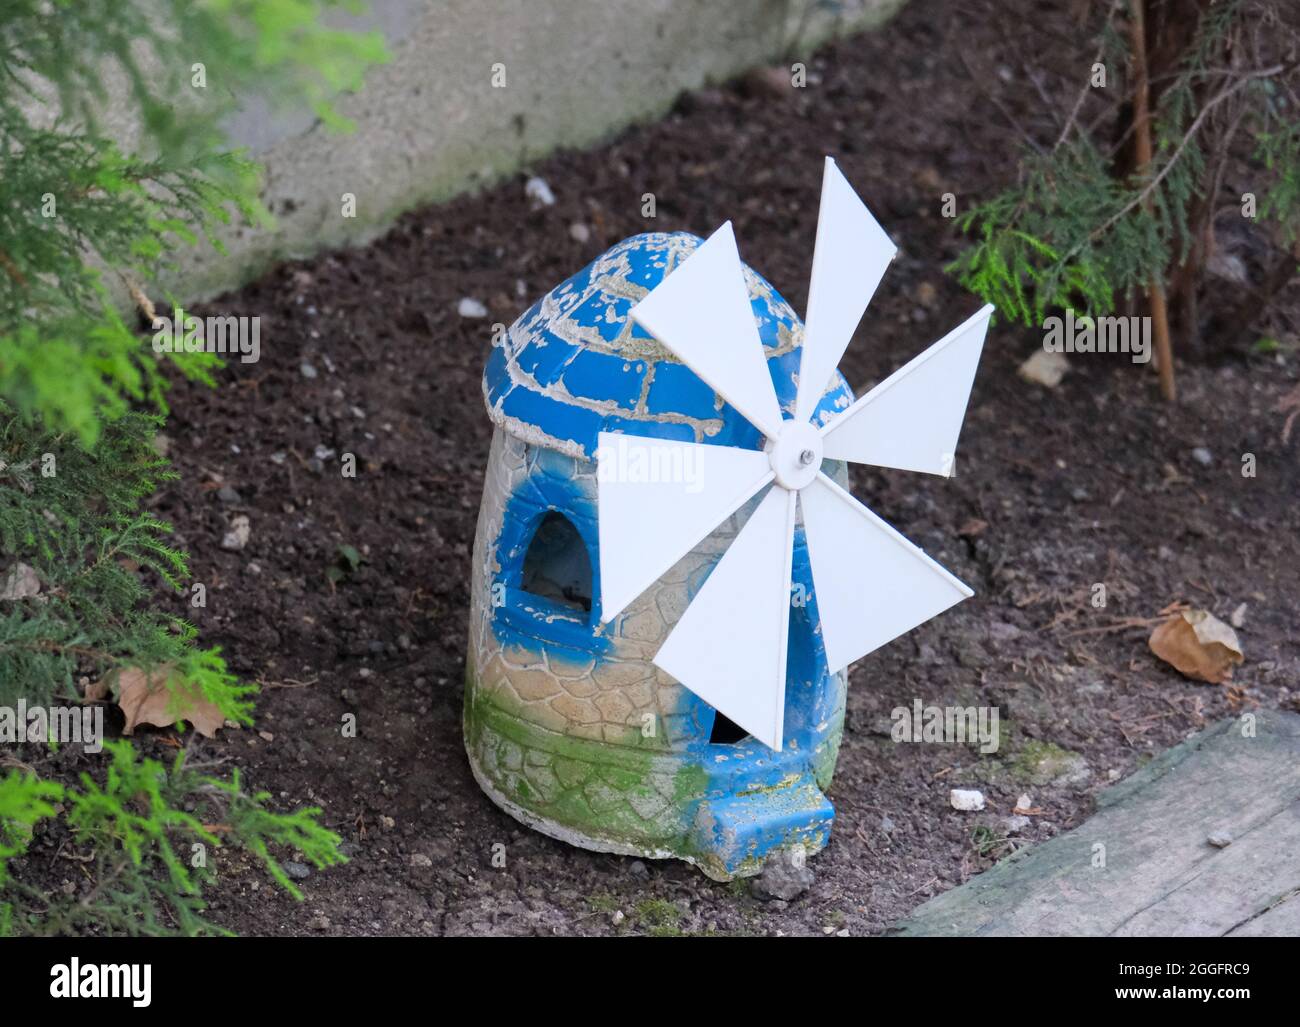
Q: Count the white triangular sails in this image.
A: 6